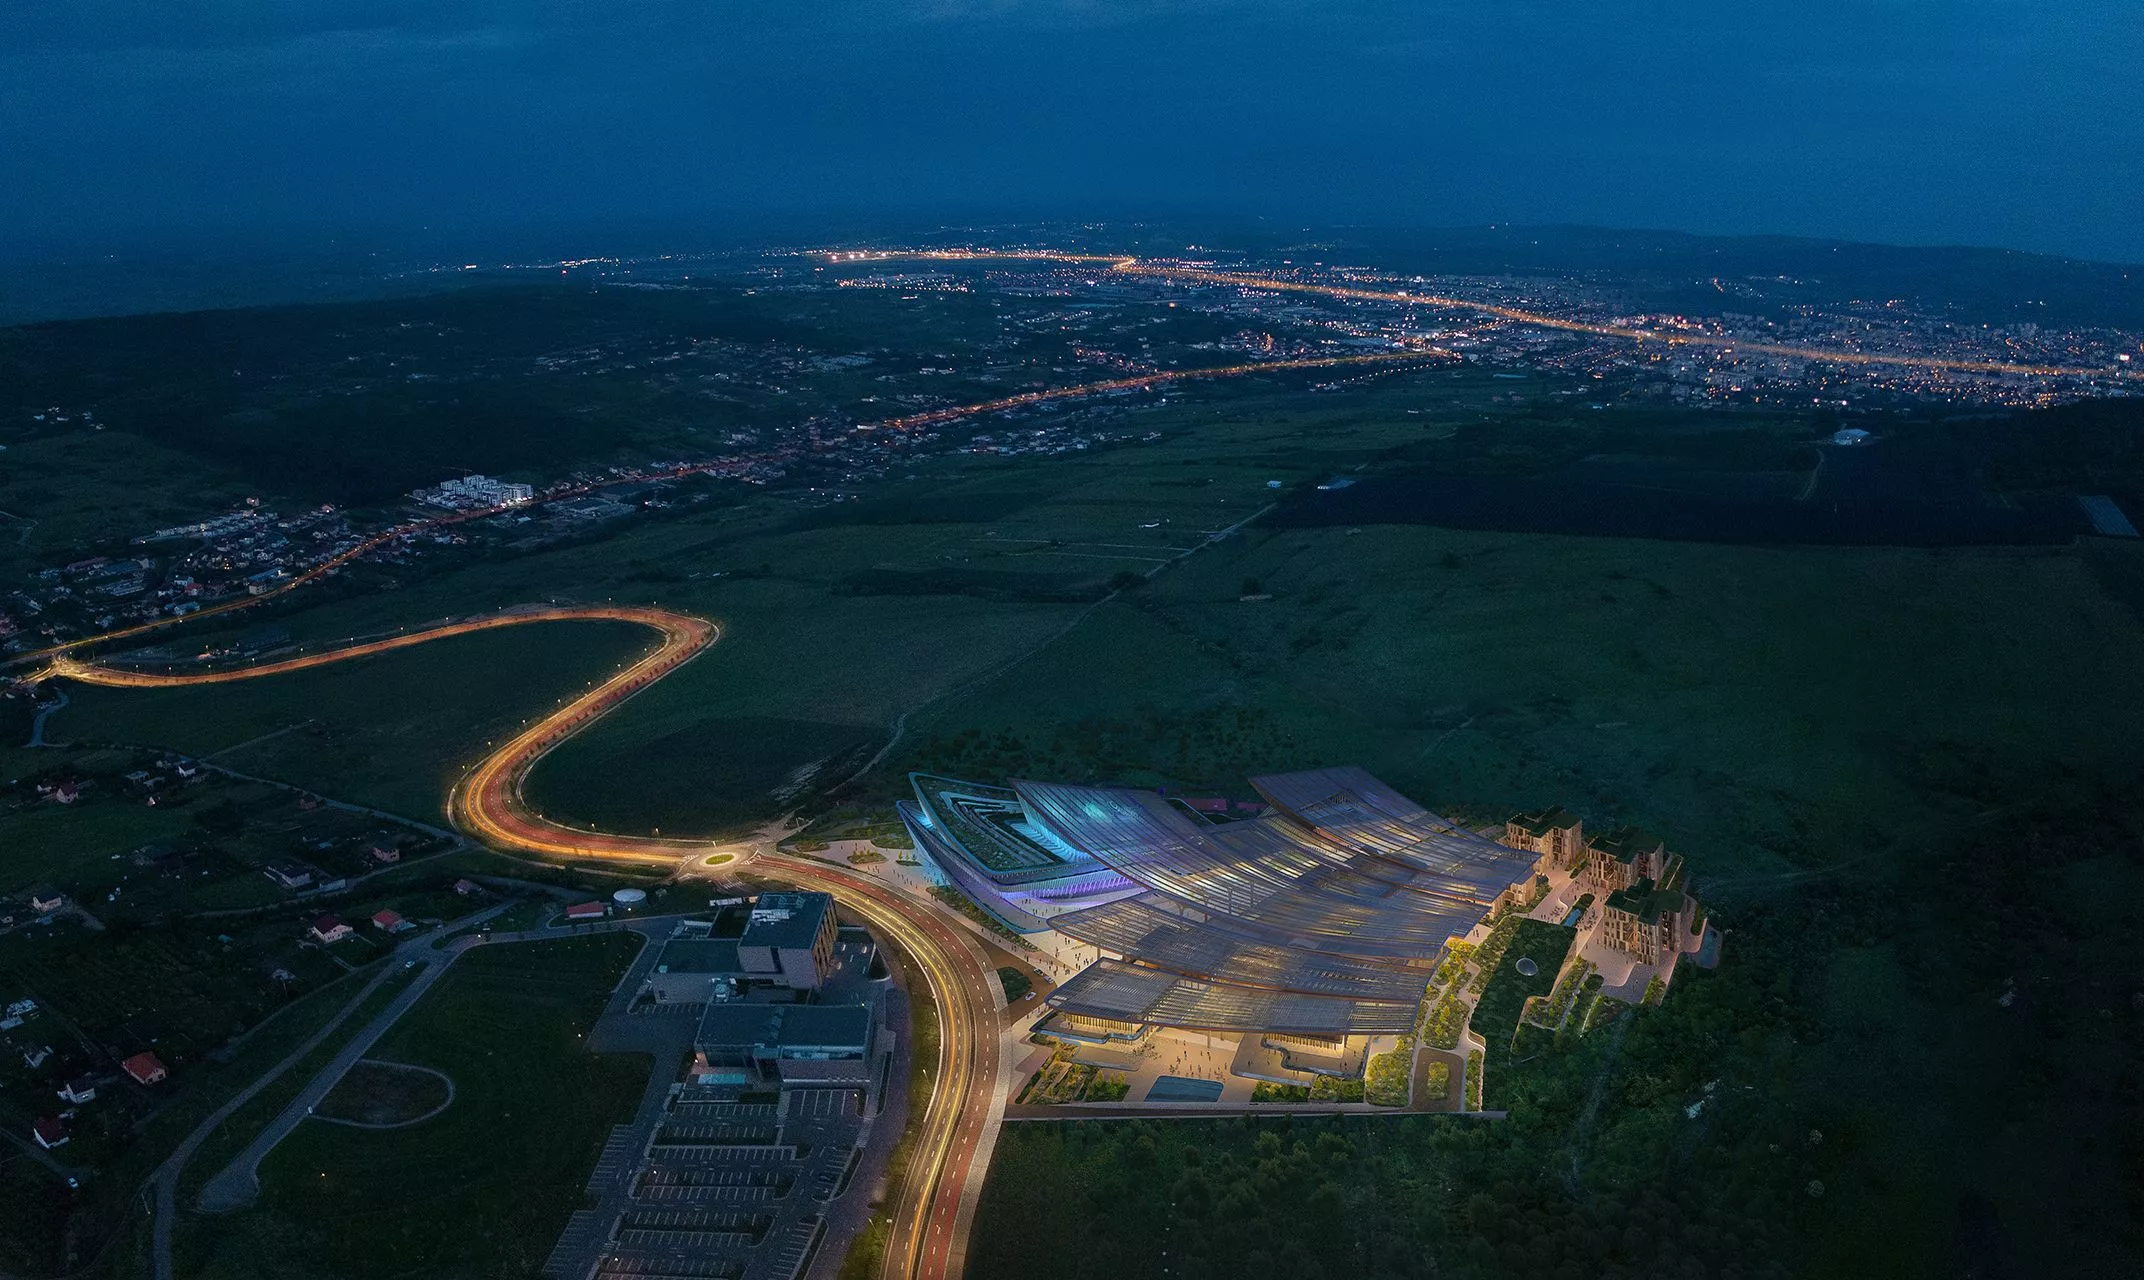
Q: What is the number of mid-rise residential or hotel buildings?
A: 3